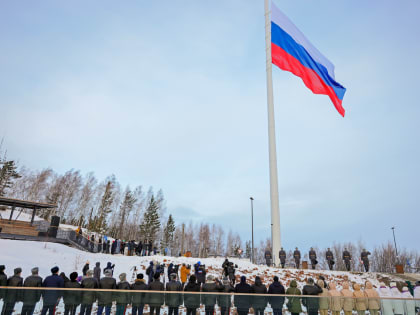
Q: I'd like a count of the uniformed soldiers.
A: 7